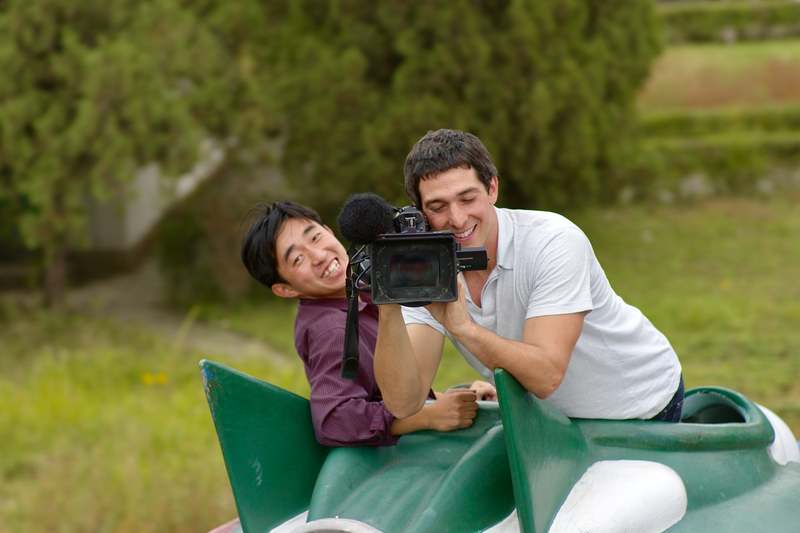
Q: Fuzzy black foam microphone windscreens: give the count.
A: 1